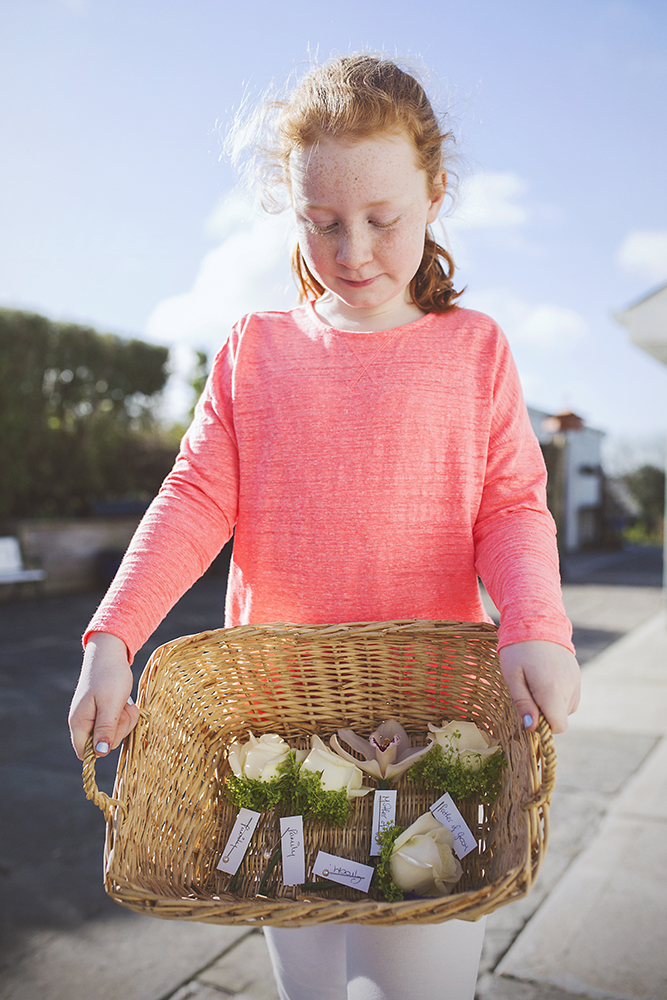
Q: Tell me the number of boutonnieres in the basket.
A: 5